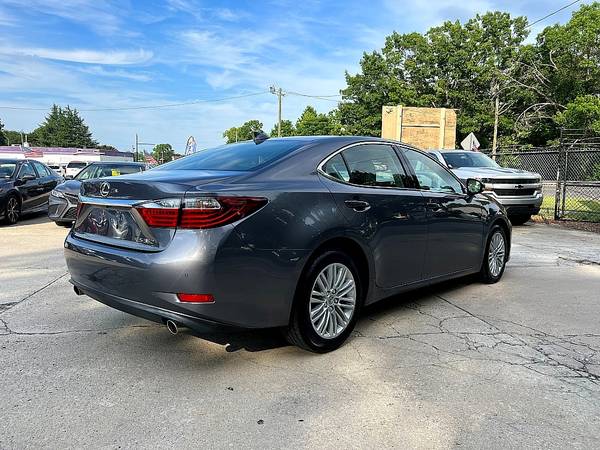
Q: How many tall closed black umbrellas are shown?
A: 0